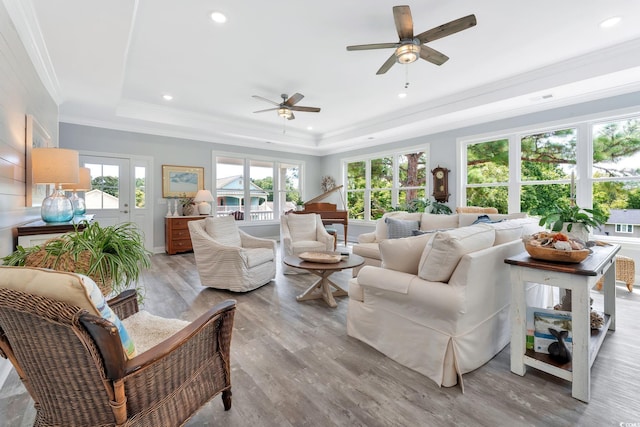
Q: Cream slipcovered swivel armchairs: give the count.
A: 2